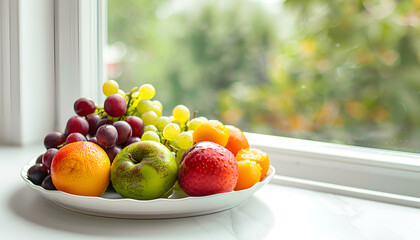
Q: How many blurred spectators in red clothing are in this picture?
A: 0